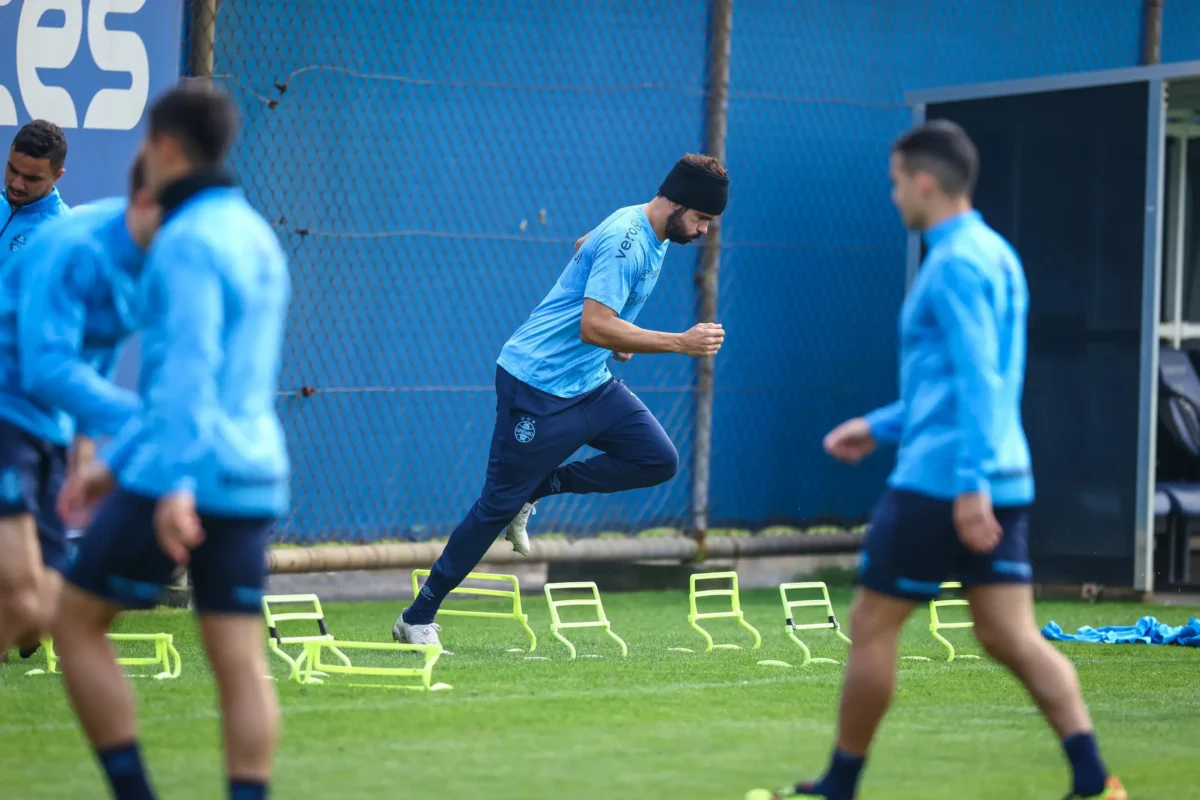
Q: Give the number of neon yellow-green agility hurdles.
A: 8